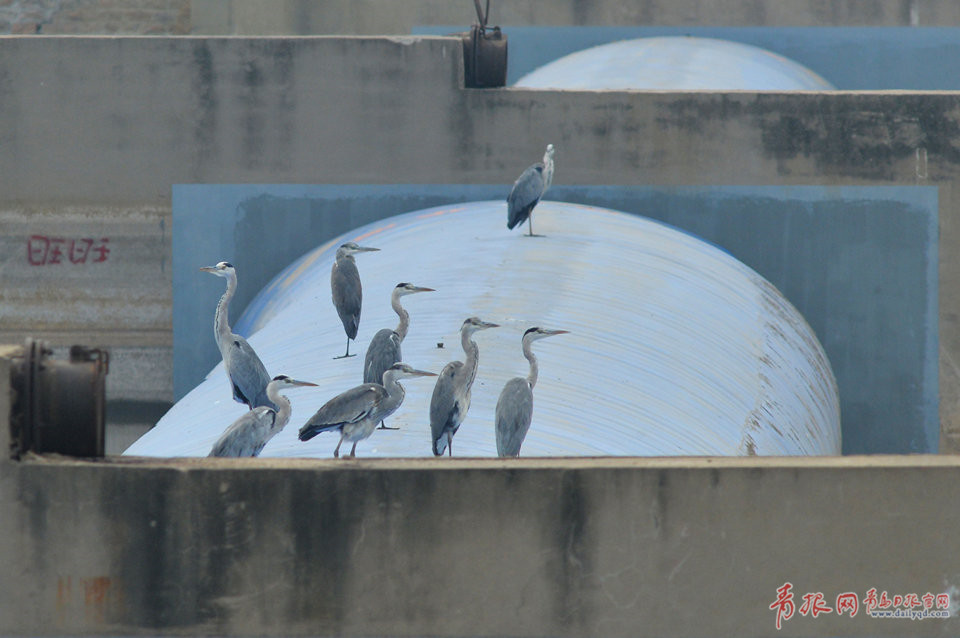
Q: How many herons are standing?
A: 8